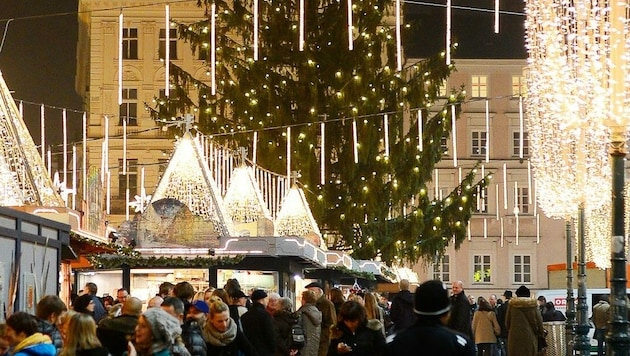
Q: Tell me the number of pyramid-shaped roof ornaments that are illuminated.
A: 4